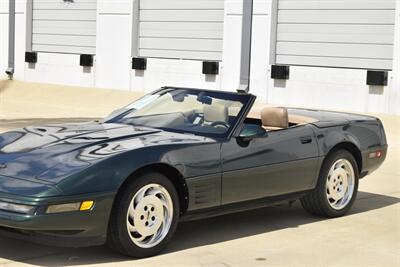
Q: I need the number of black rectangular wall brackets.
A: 6